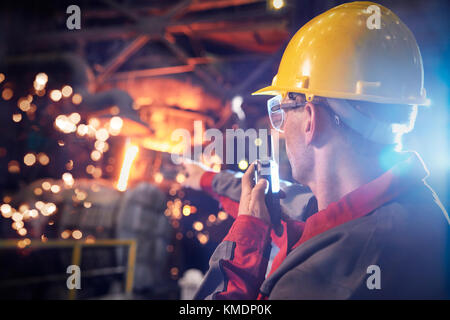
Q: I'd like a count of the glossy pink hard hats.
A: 0